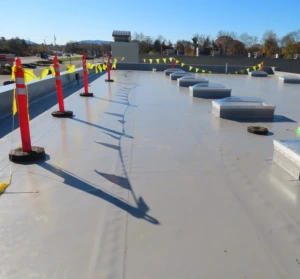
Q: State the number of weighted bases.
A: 5